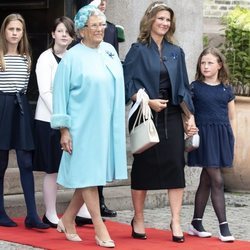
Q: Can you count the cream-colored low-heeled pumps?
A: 2